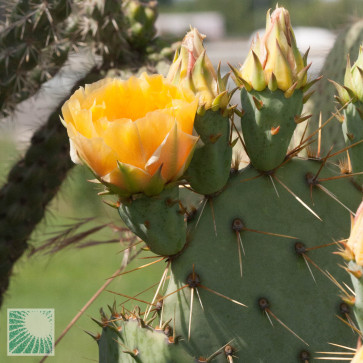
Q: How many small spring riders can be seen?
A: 0